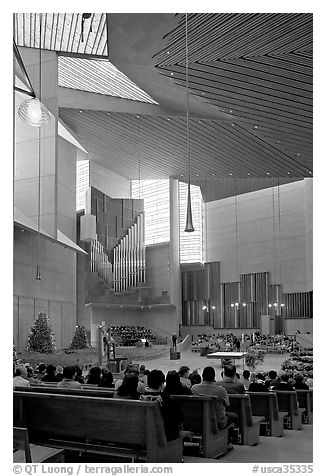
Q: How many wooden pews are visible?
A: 6